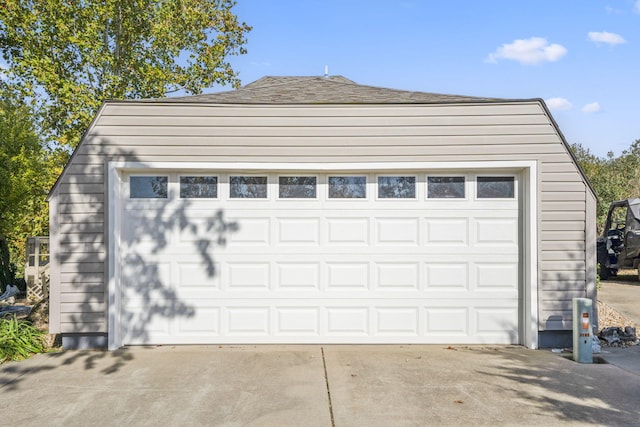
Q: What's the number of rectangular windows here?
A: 8